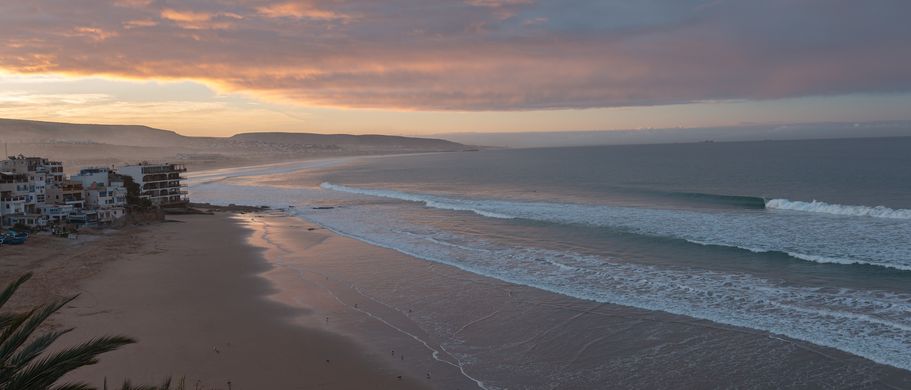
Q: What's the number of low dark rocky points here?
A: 1